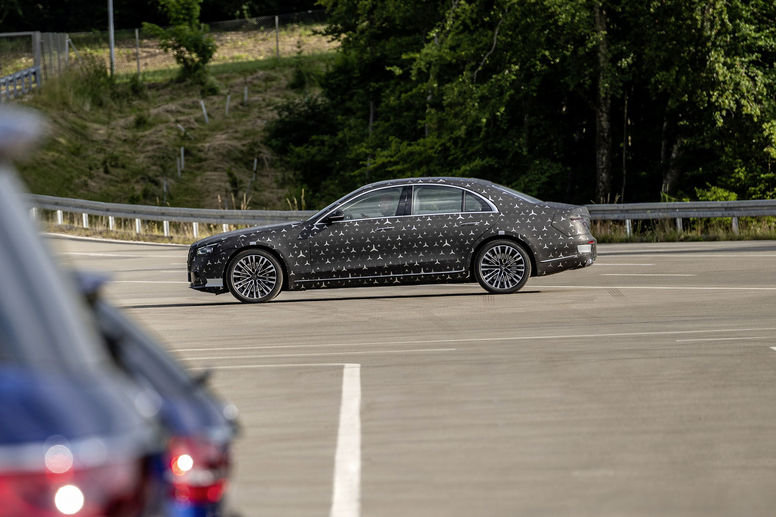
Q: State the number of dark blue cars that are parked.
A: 2